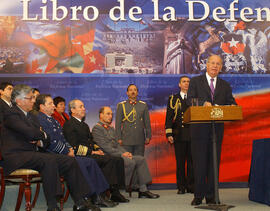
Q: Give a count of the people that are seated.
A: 7